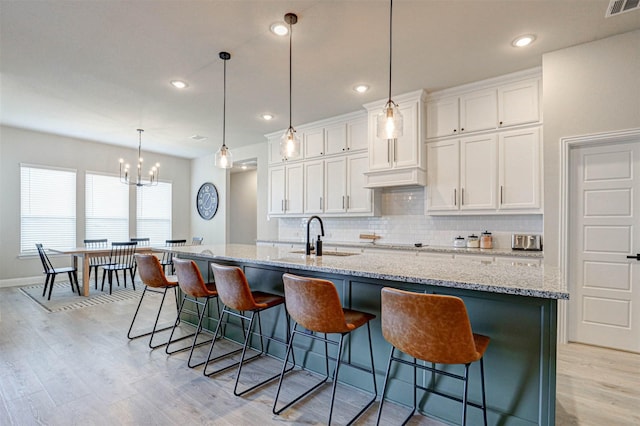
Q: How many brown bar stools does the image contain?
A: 5